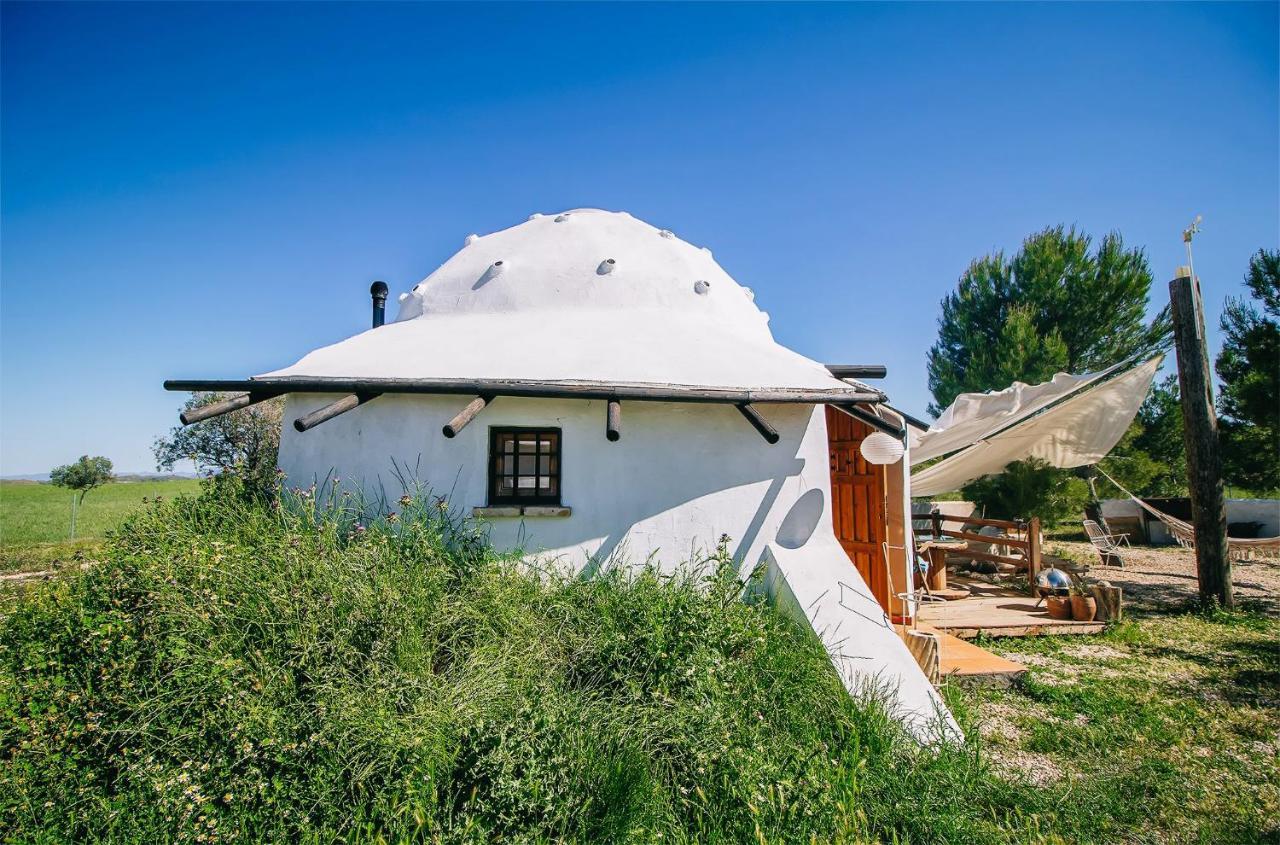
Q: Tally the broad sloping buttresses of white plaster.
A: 1